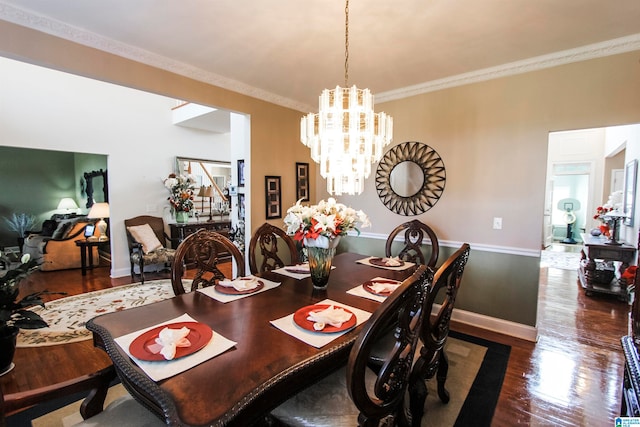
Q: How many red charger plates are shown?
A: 6